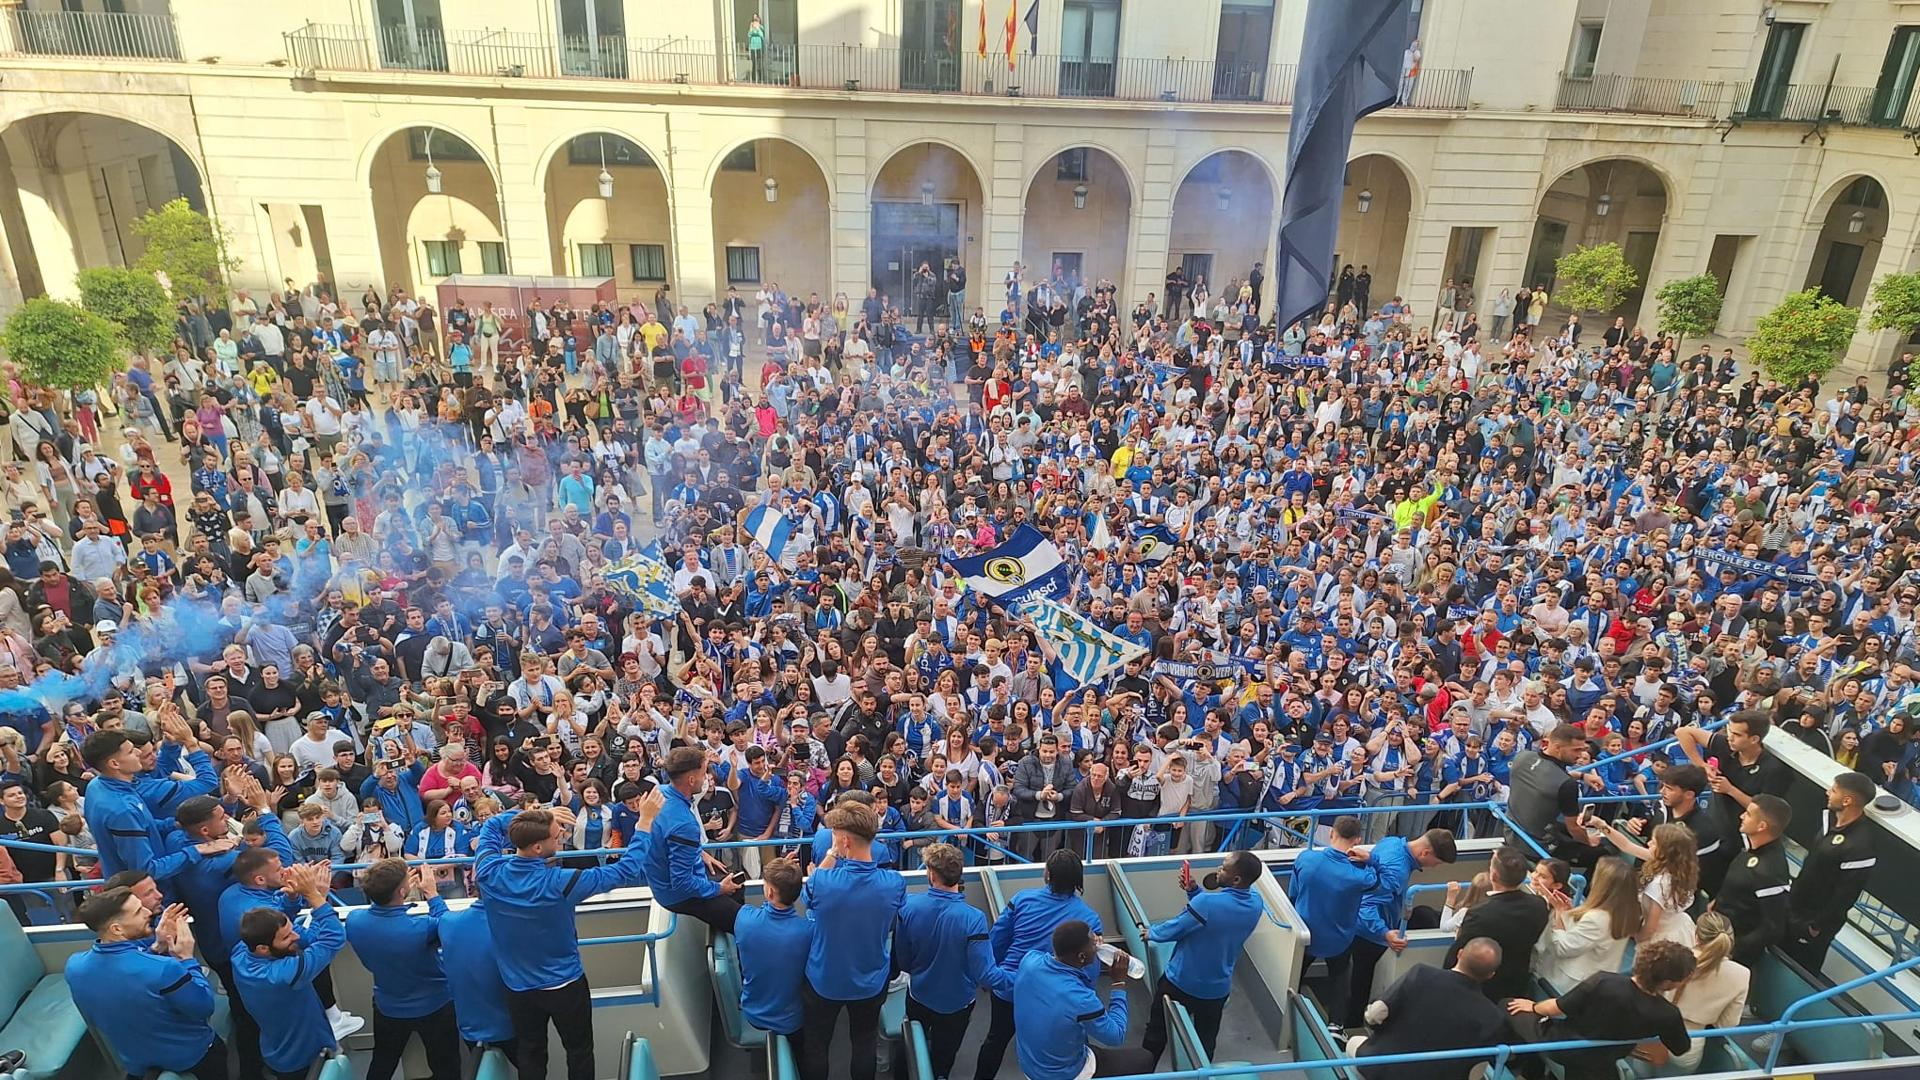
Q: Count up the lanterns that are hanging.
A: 9